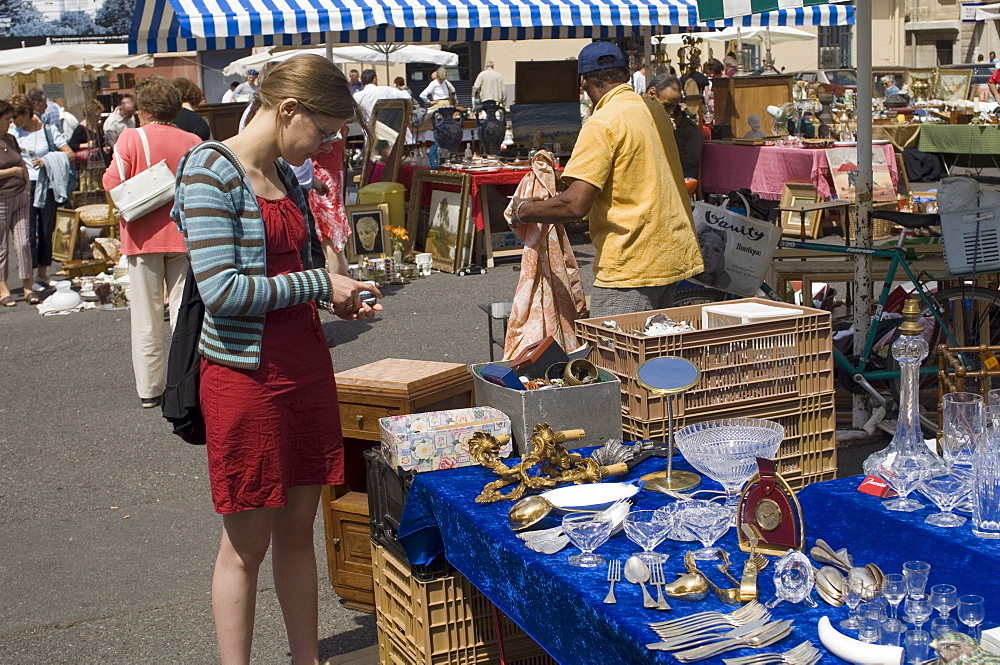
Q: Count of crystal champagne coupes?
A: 5